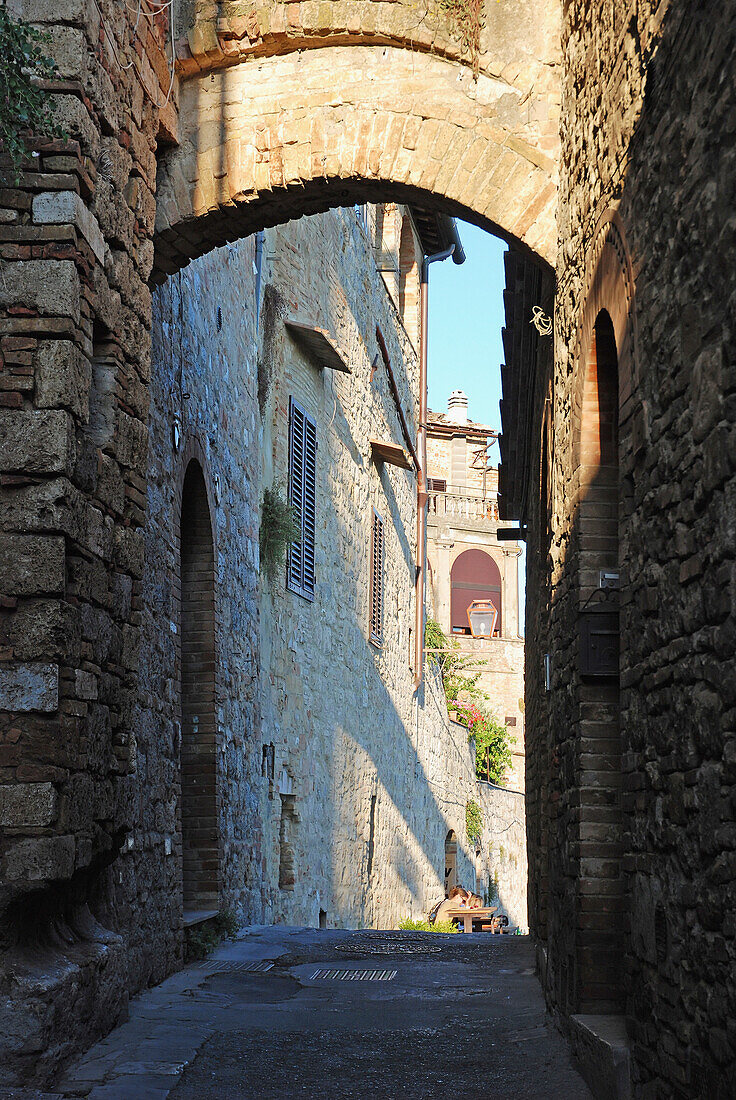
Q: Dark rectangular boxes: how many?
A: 1